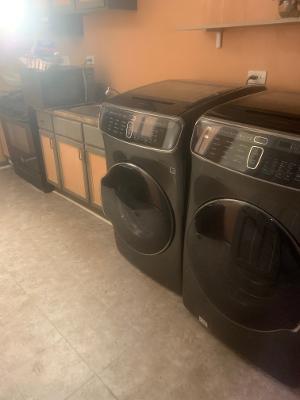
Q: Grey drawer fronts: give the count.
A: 3